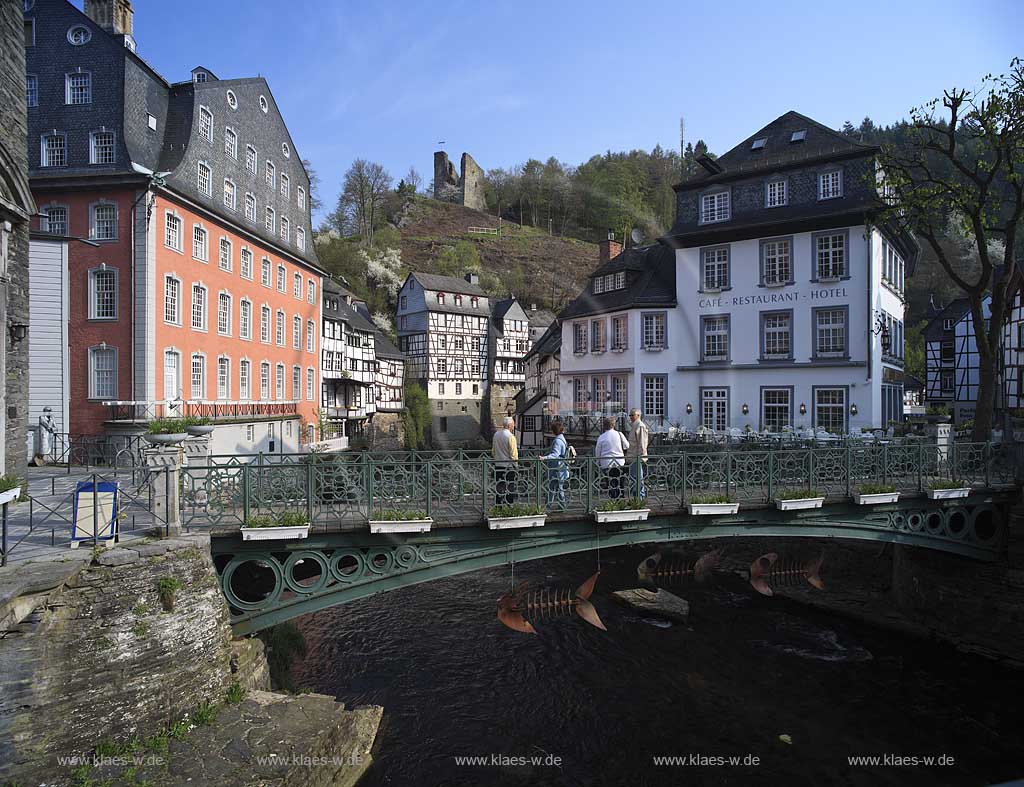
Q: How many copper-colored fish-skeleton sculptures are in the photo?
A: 3